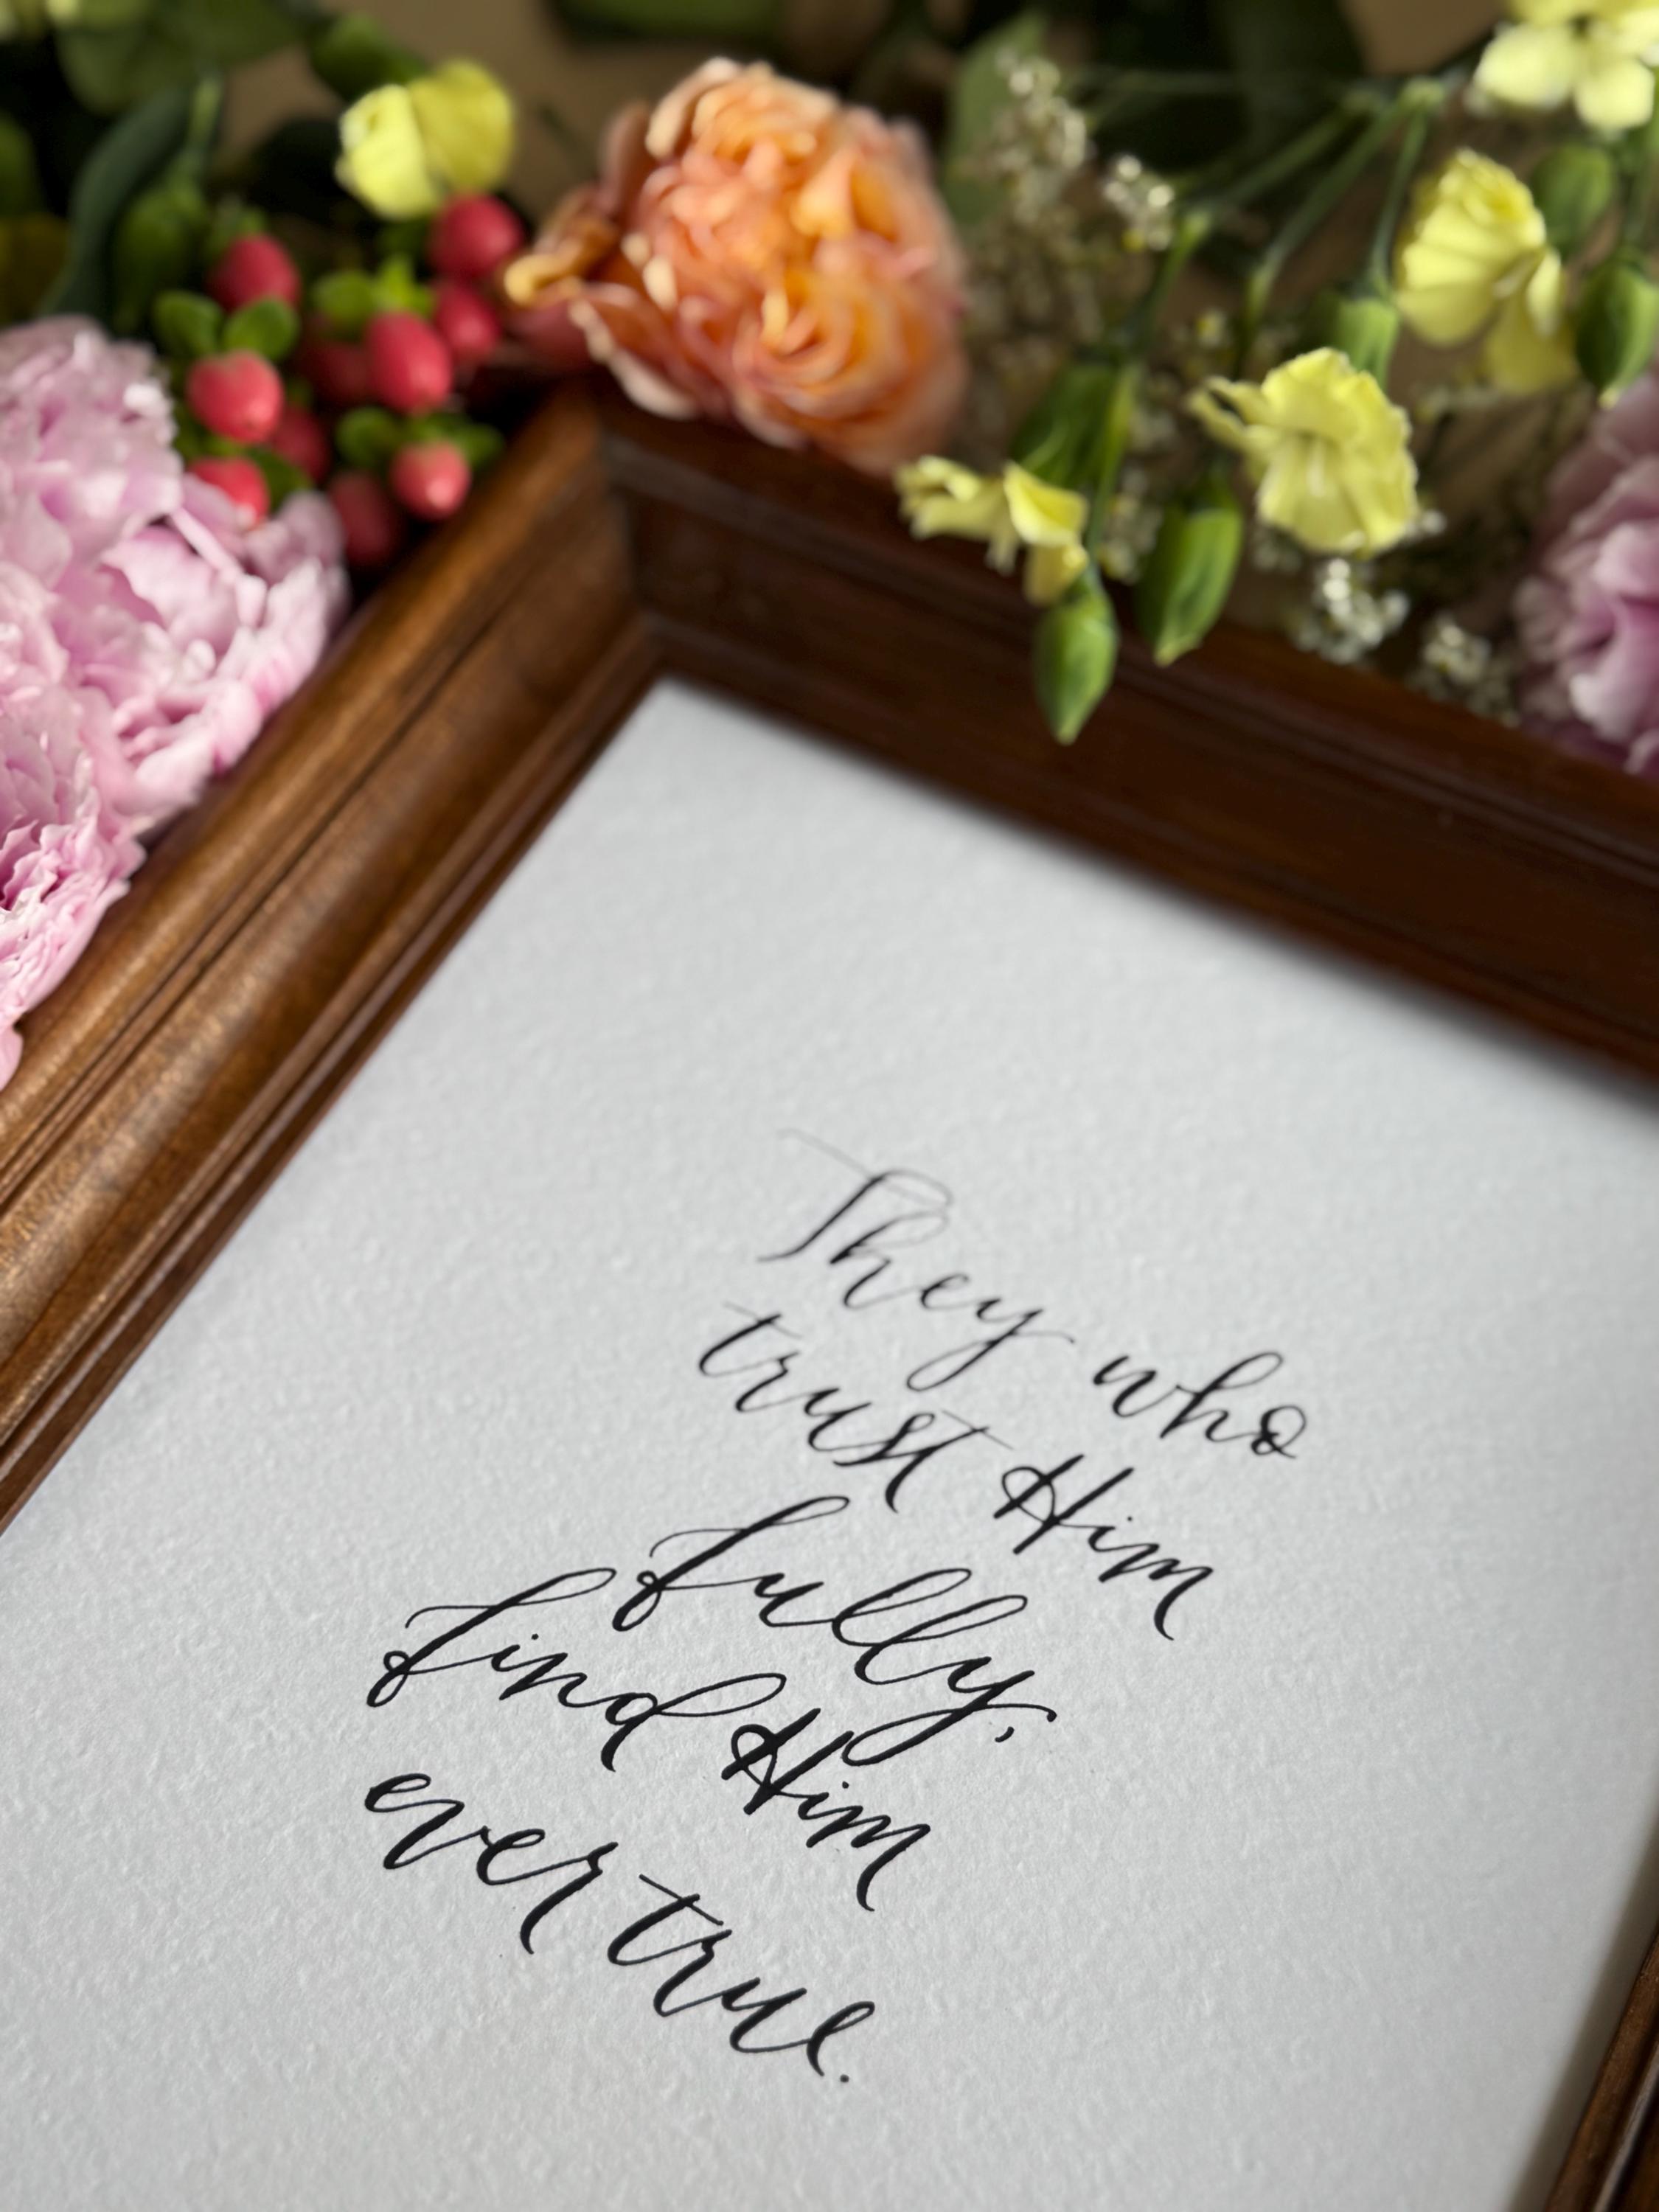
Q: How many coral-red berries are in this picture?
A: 10